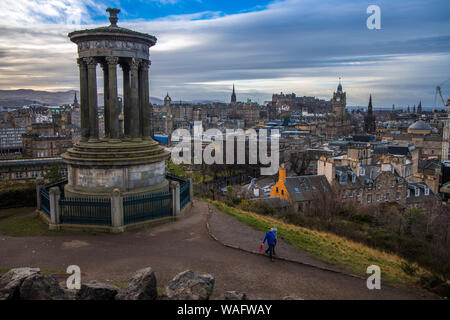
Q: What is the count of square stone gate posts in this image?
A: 5